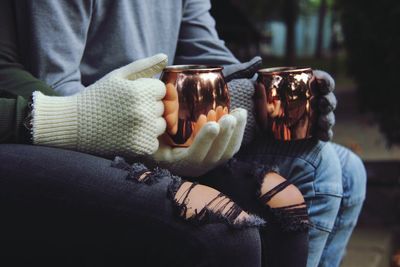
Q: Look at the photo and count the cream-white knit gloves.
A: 2